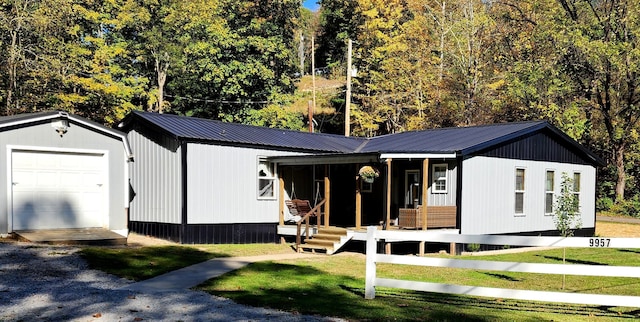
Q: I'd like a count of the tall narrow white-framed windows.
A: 3